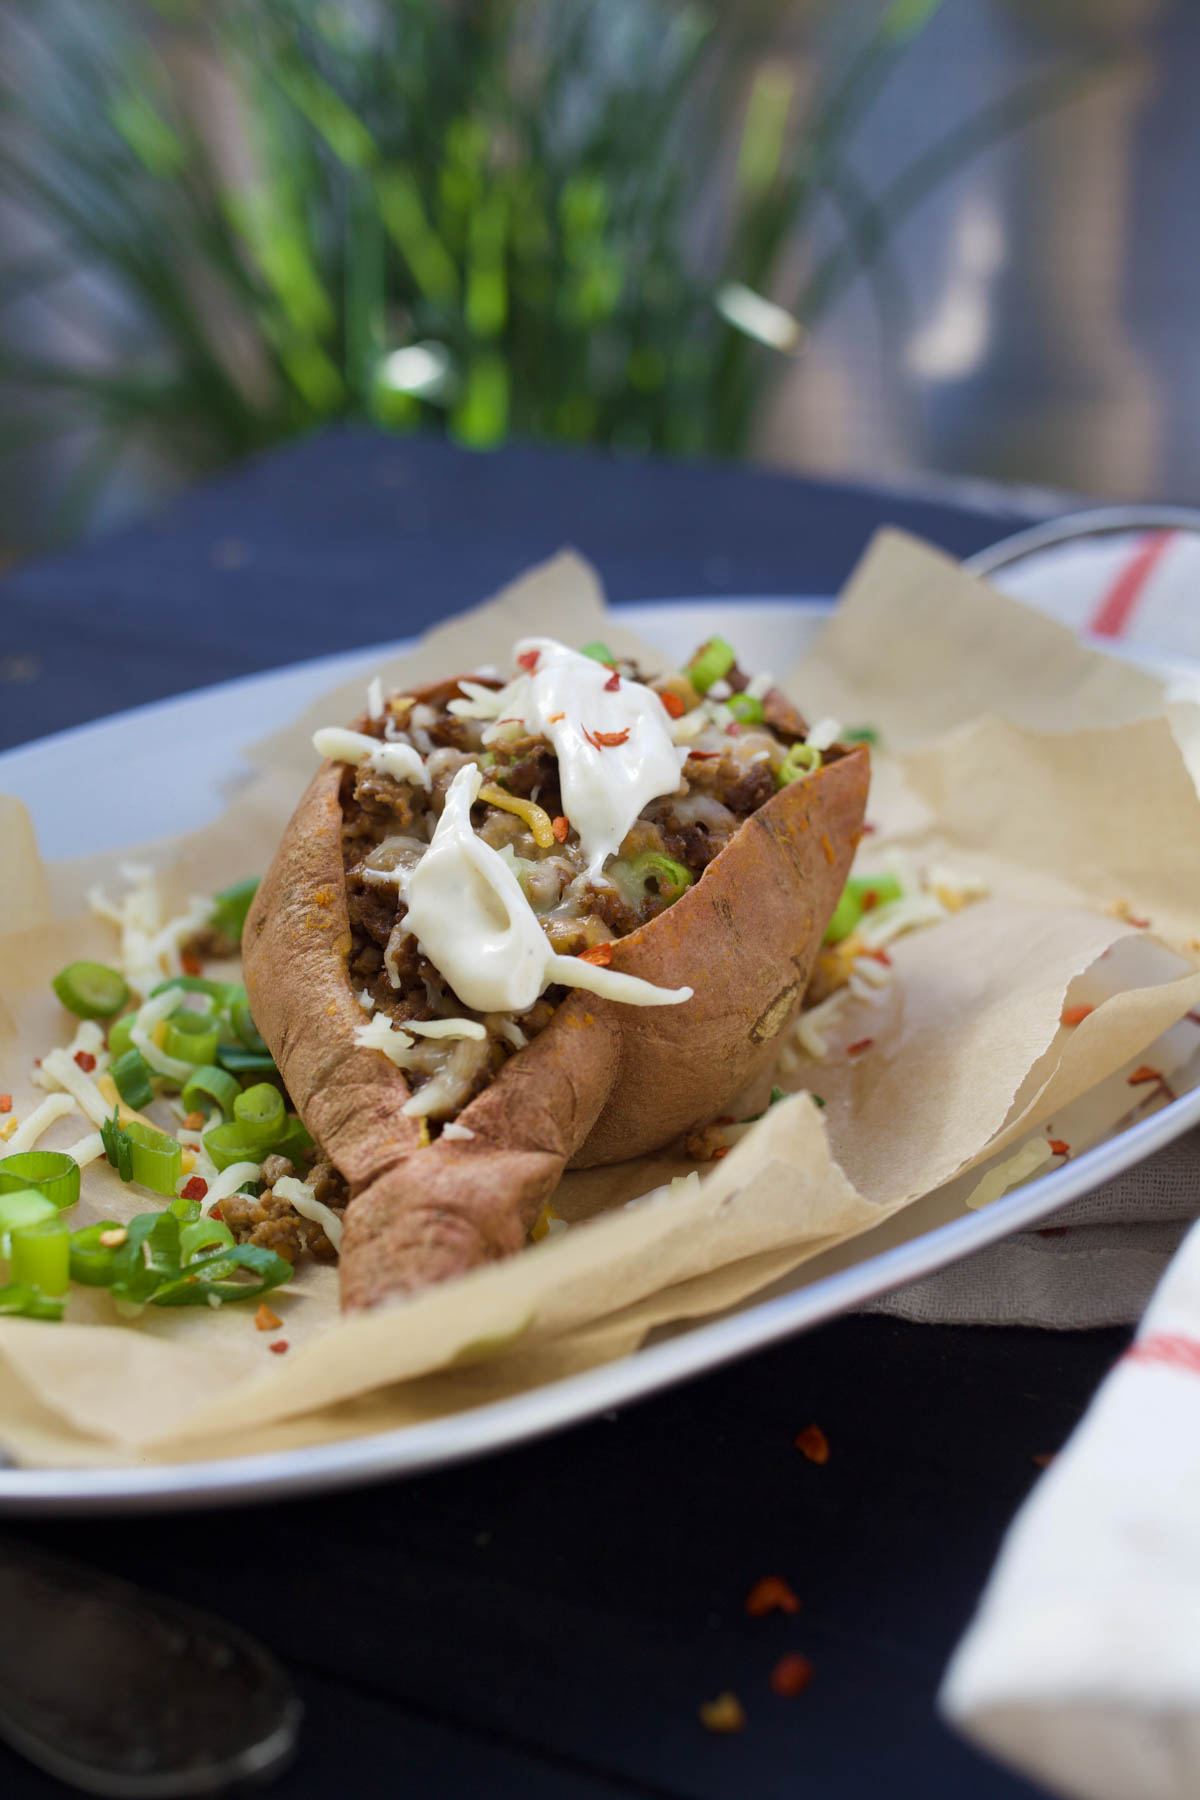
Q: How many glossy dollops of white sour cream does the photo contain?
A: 2